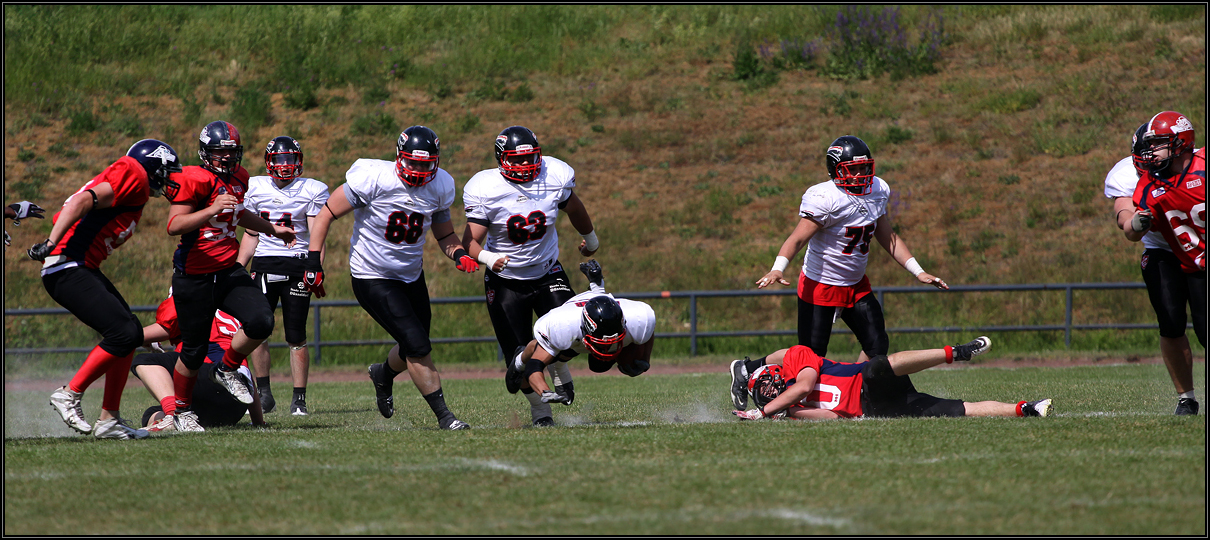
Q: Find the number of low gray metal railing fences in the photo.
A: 1